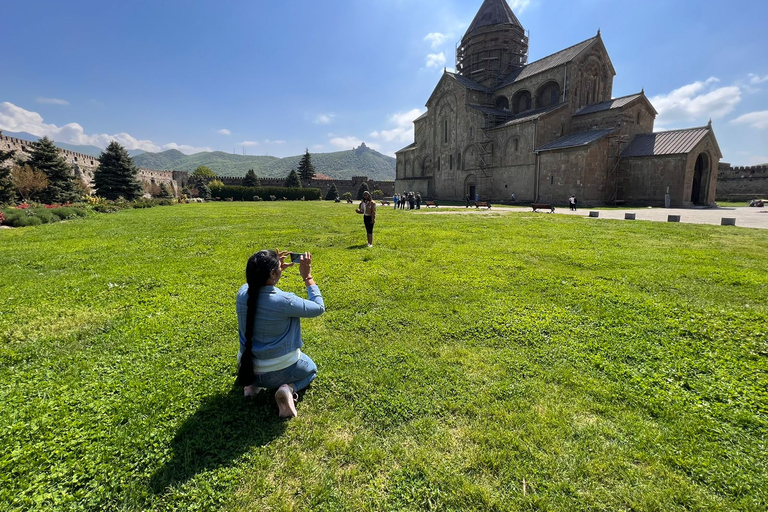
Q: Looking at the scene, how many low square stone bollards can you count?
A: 4